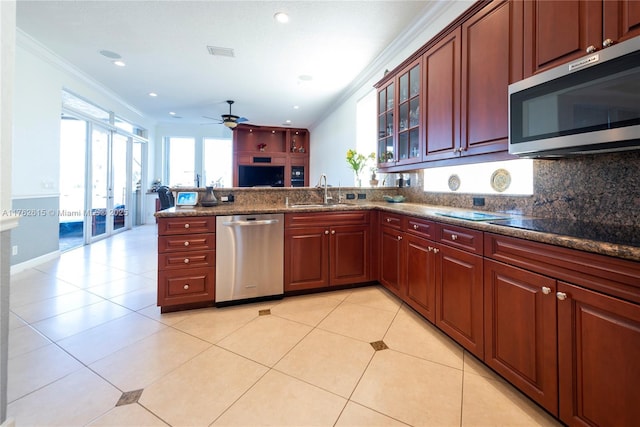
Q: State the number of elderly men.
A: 0